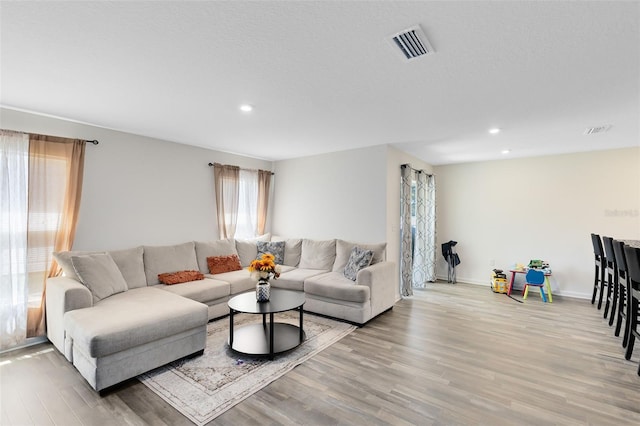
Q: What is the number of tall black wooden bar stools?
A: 4